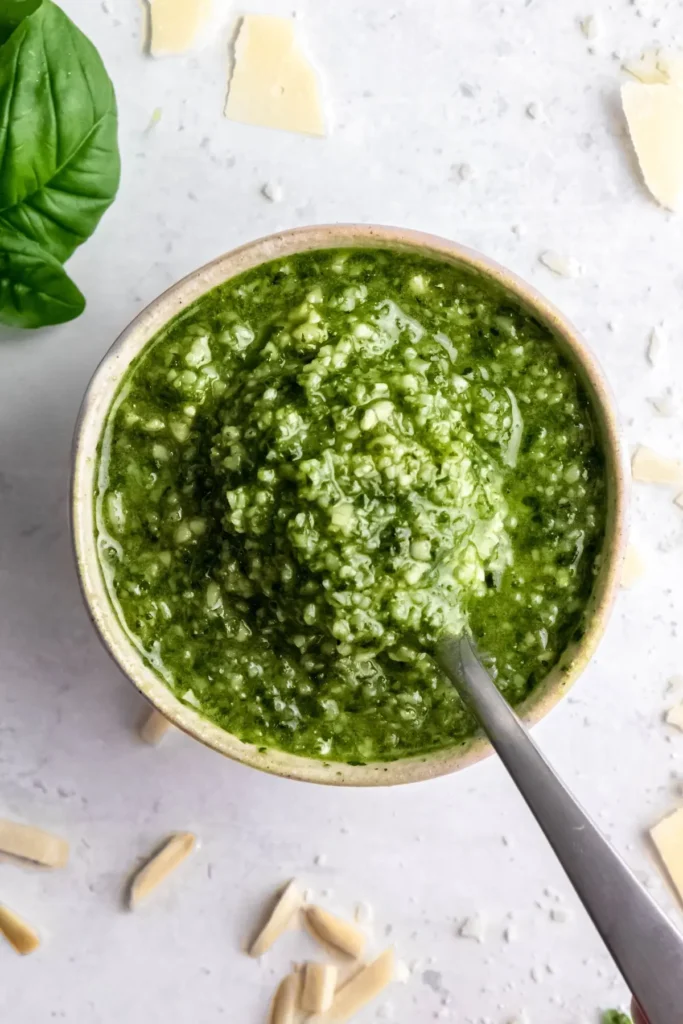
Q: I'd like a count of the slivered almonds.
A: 9